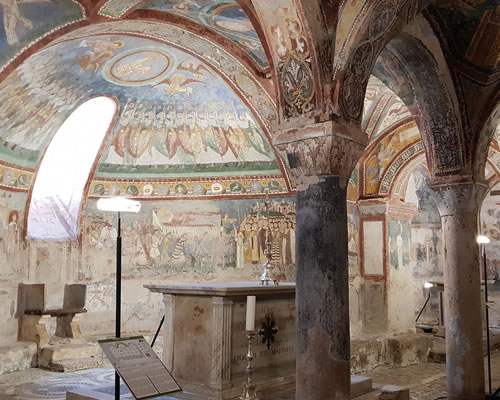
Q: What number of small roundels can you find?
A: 13